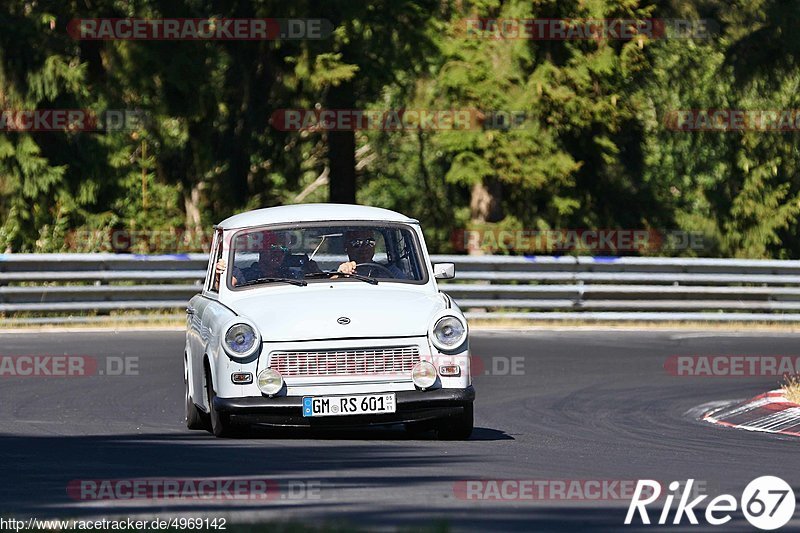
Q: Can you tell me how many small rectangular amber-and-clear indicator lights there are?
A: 2